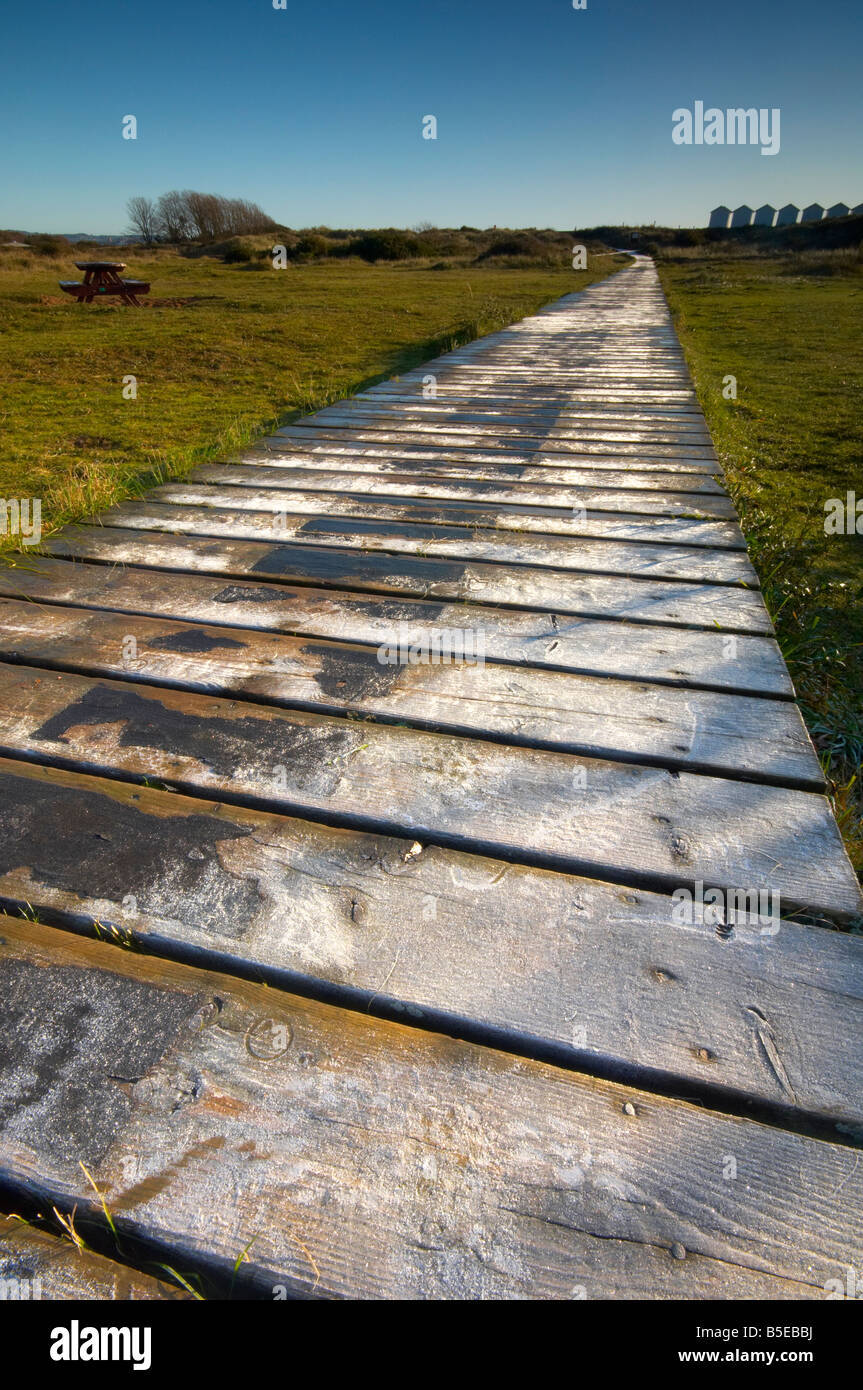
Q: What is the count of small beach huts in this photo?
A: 7